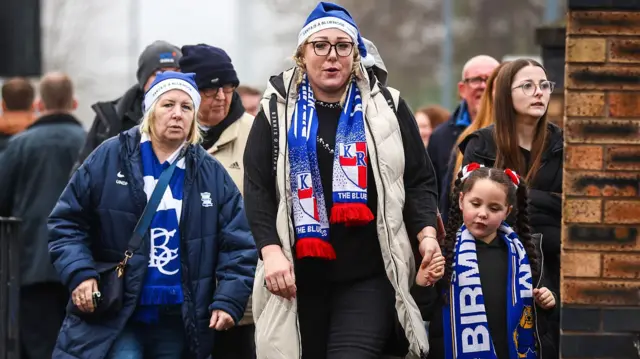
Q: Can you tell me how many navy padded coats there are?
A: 1